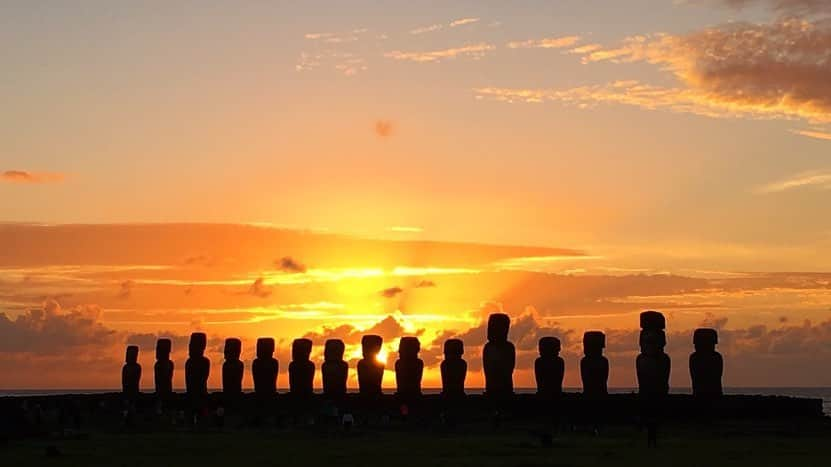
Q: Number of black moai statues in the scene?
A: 15